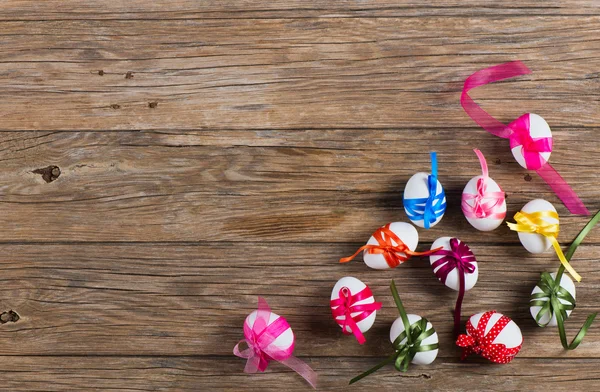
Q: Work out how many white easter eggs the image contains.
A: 11